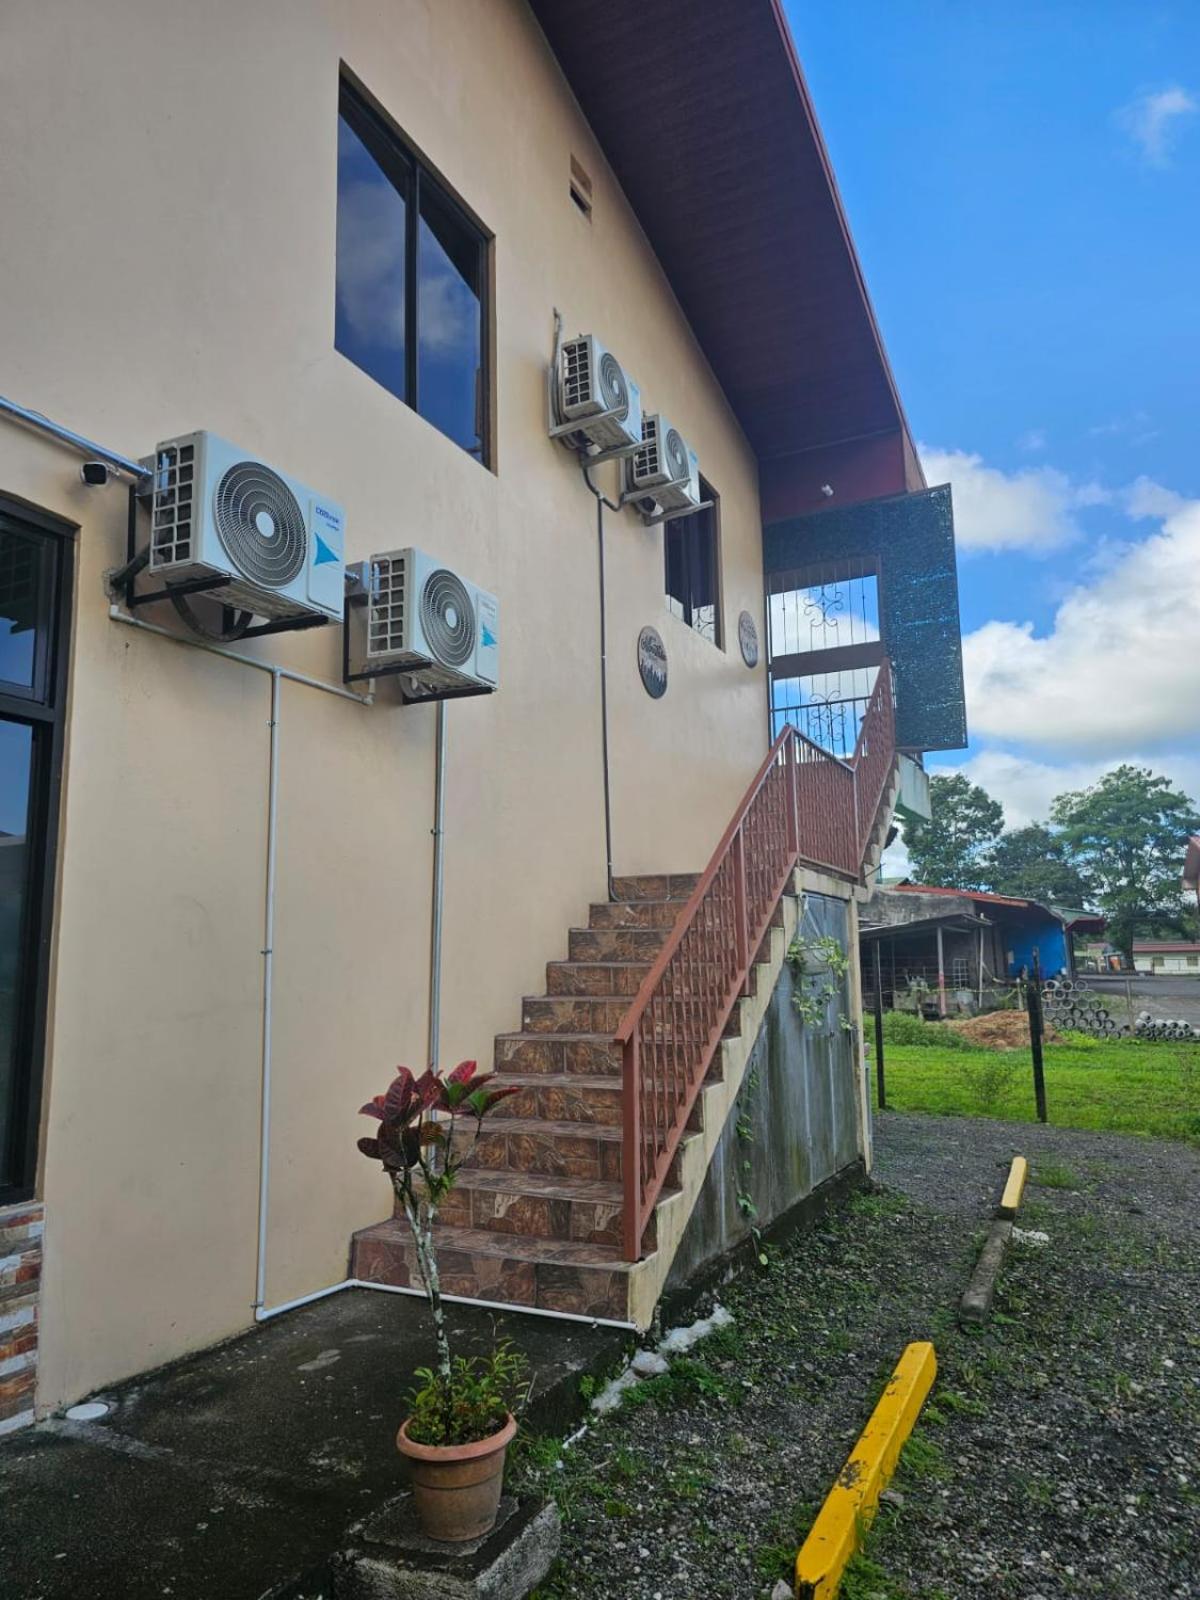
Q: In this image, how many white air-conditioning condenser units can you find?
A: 4